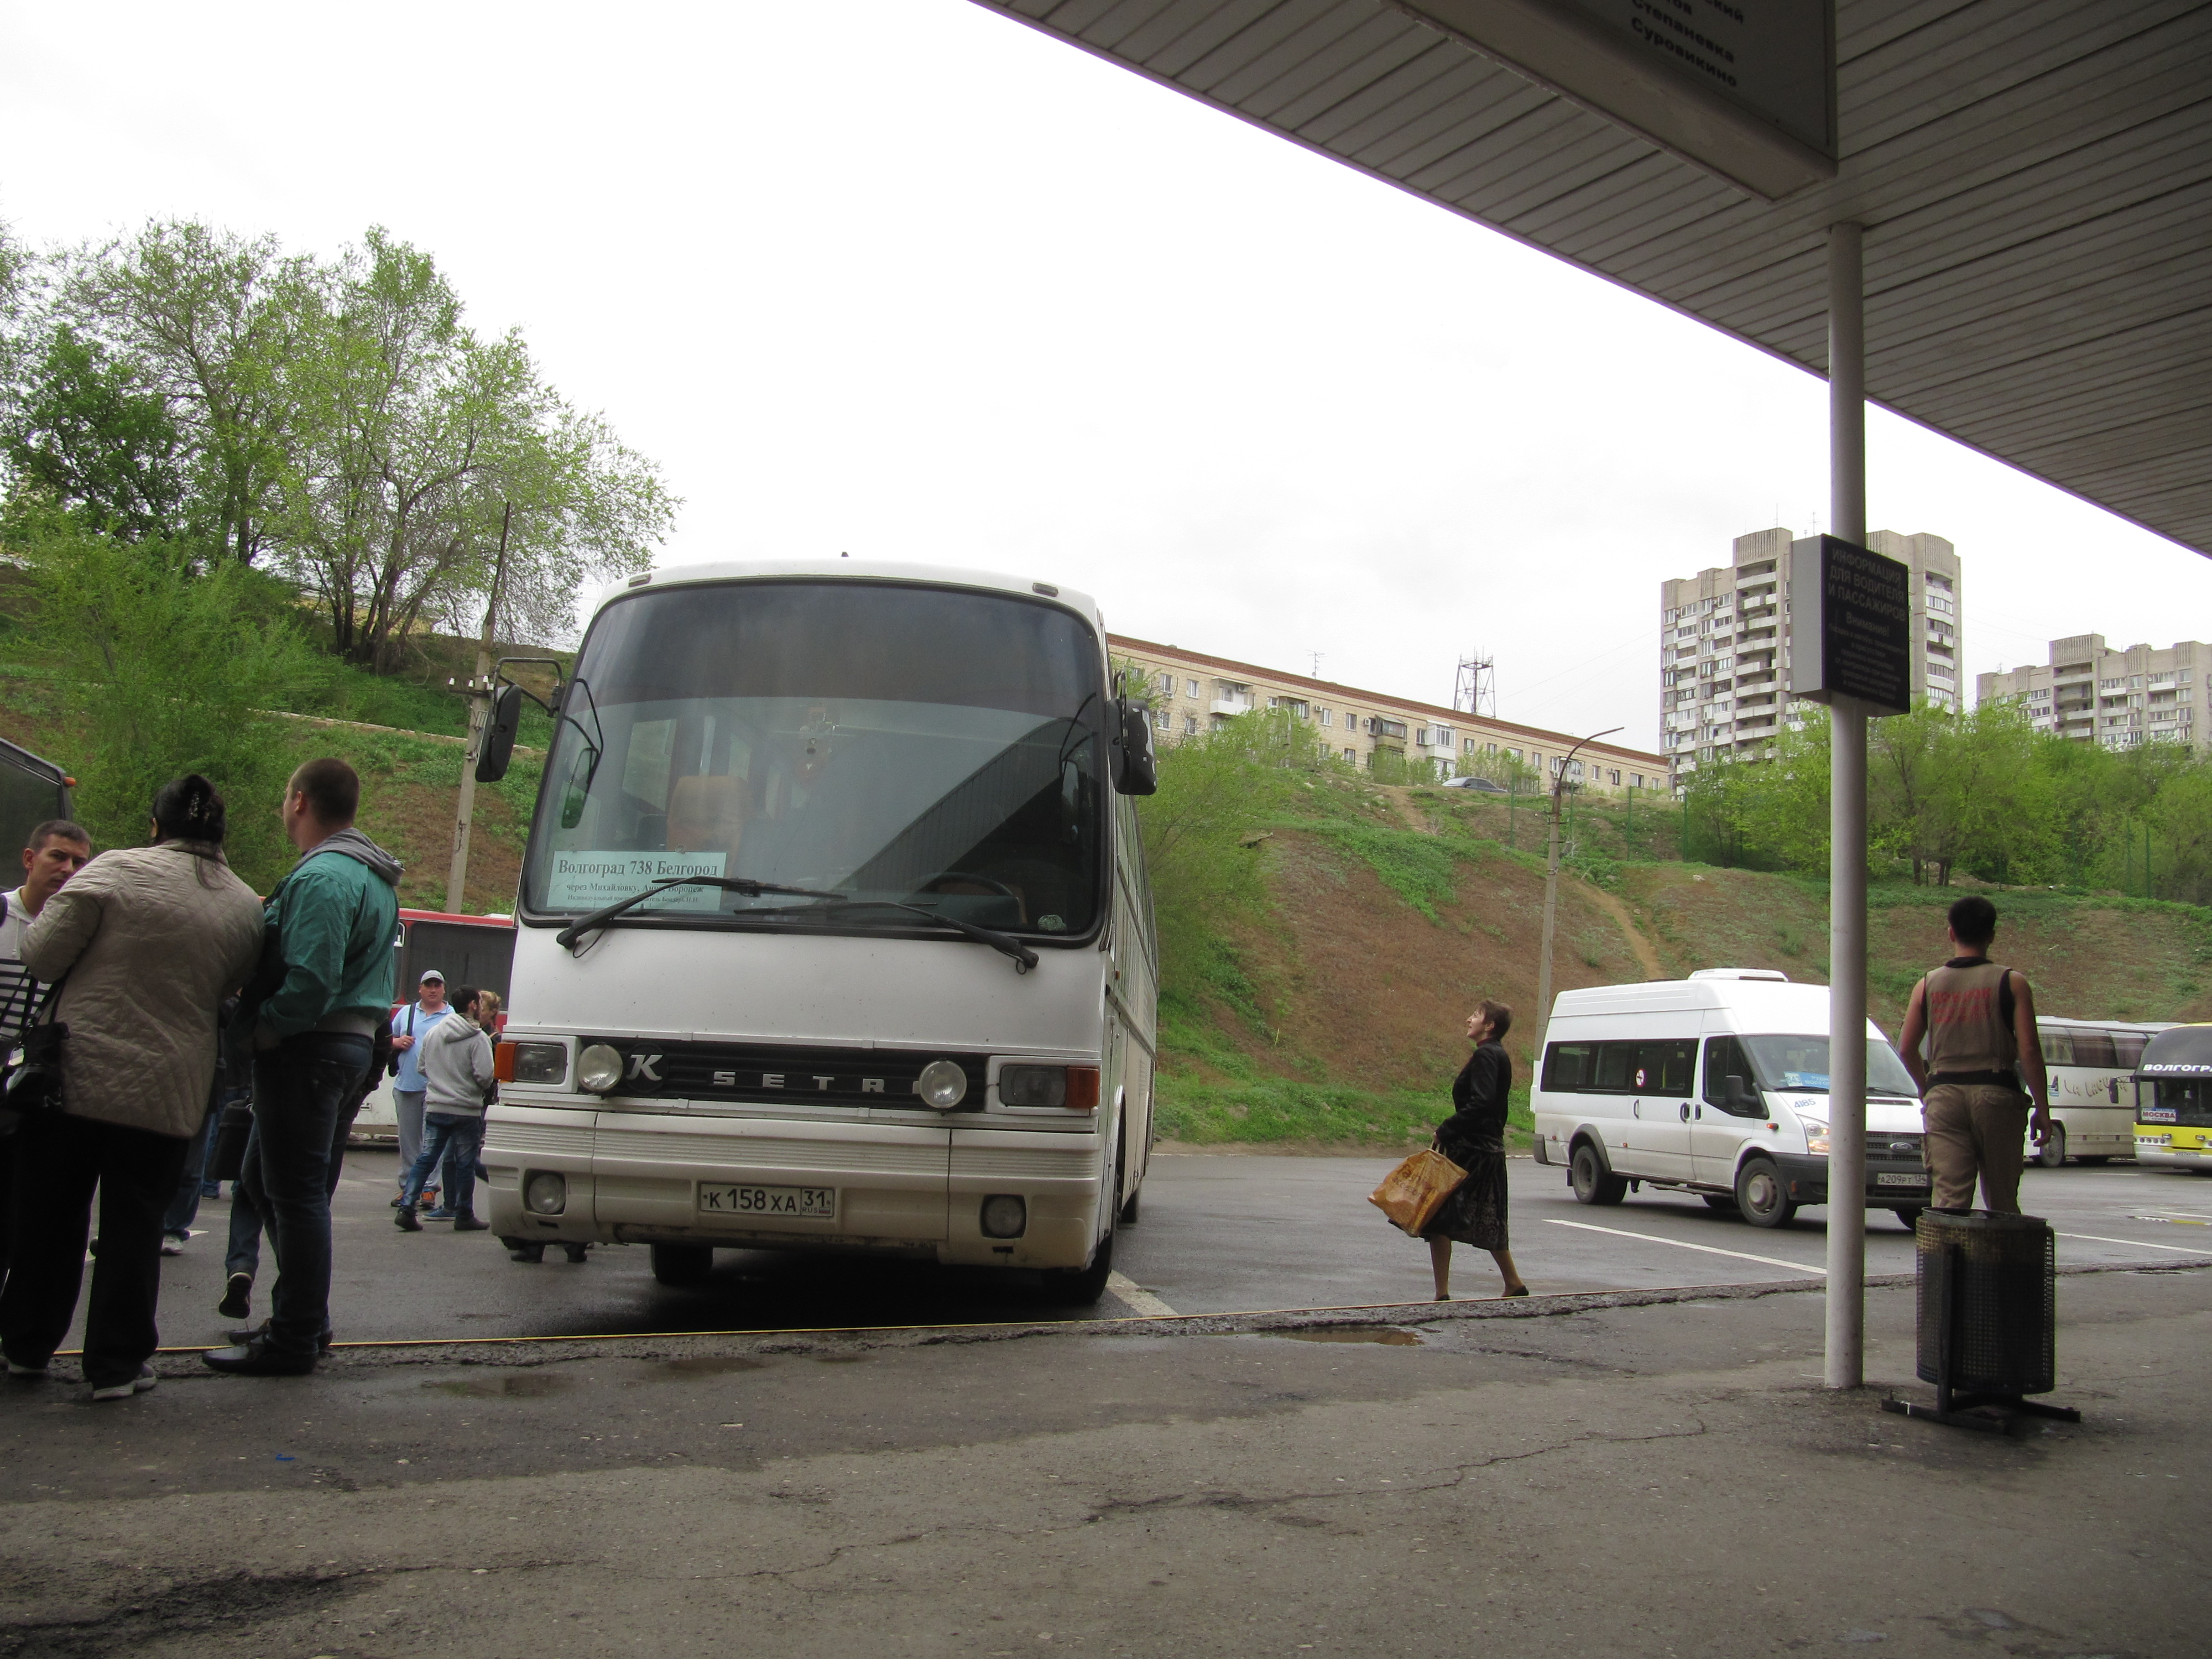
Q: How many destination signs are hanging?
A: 1